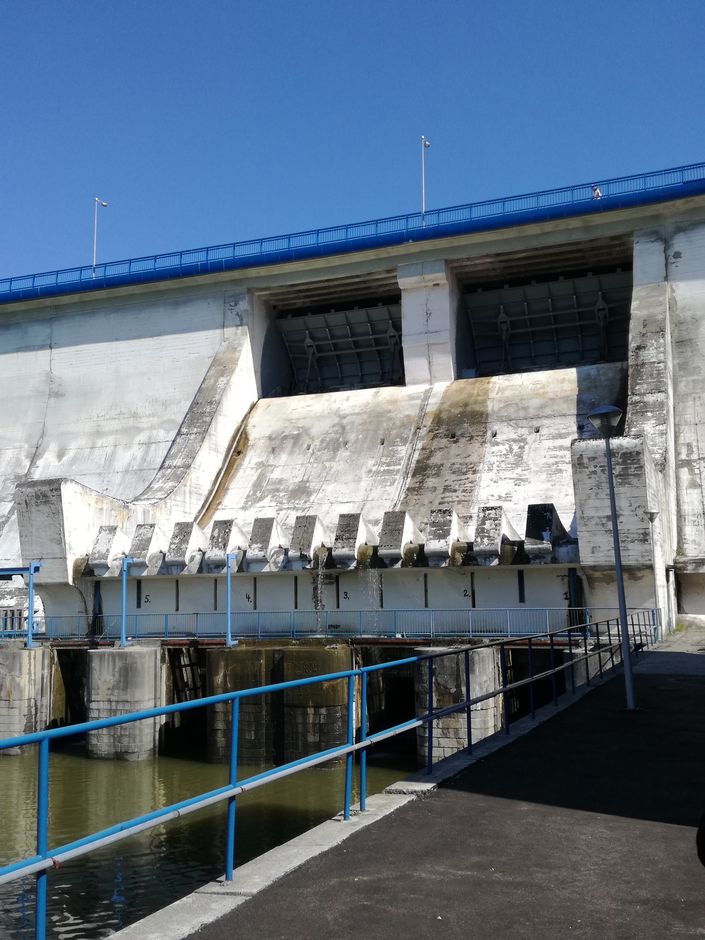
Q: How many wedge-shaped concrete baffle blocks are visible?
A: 11